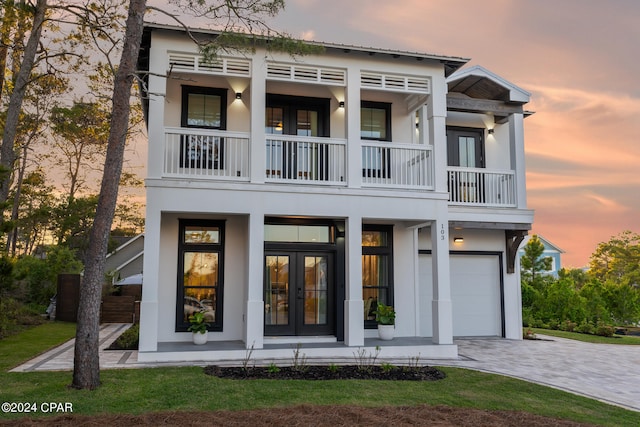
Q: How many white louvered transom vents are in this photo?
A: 3